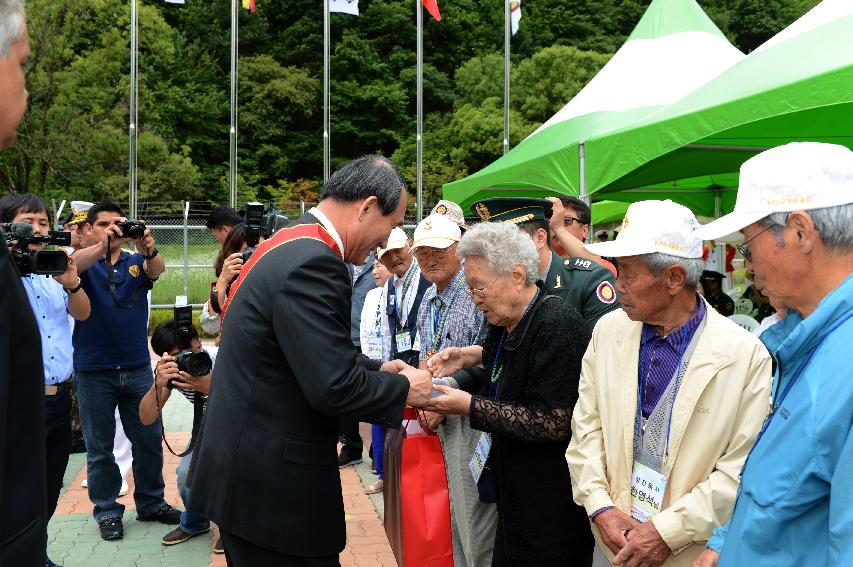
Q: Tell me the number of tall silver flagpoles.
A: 5